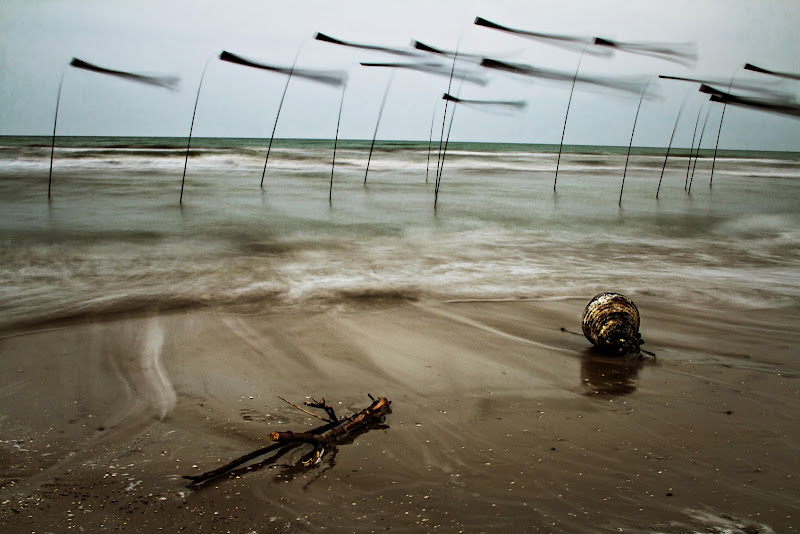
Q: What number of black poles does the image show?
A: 14